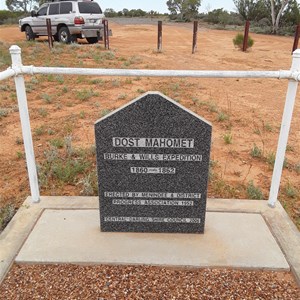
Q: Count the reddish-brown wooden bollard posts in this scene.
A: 6